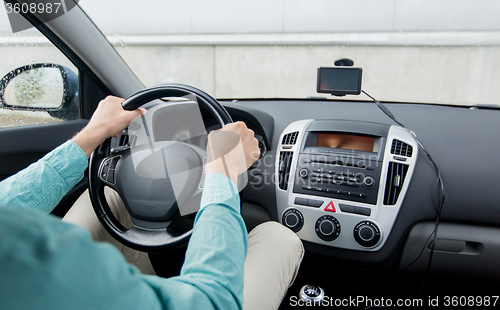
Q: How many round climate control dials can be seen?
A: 3